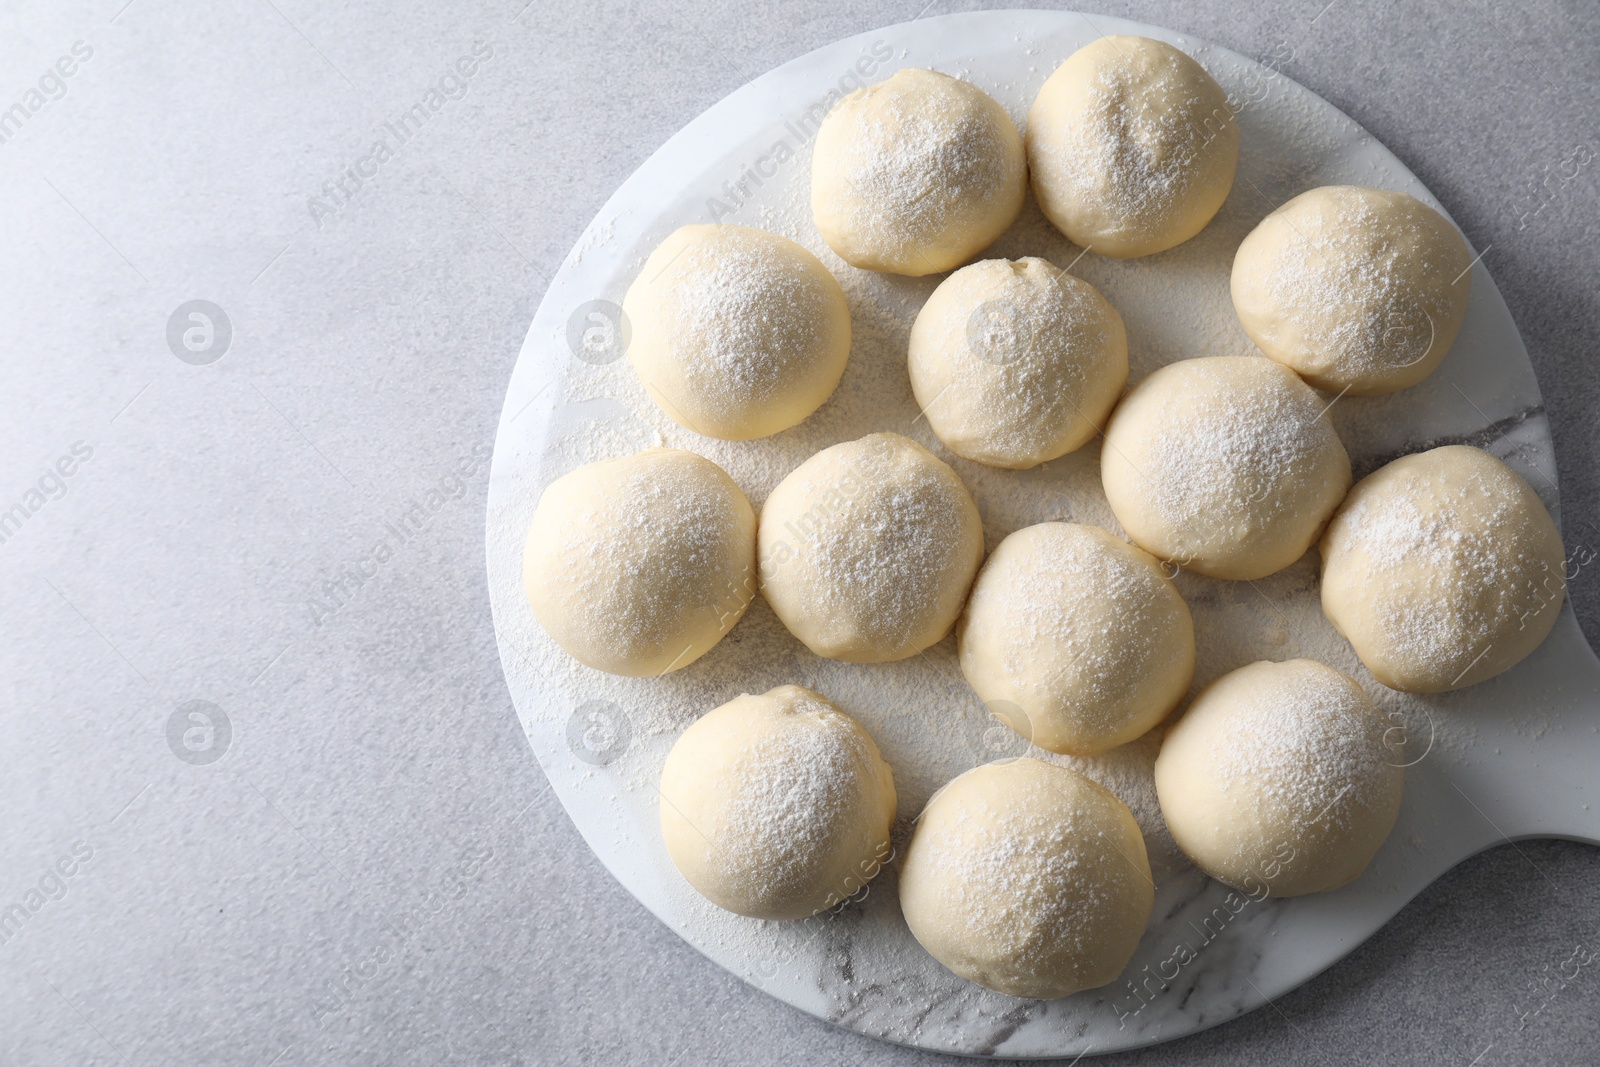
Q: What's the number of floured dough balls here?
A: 13